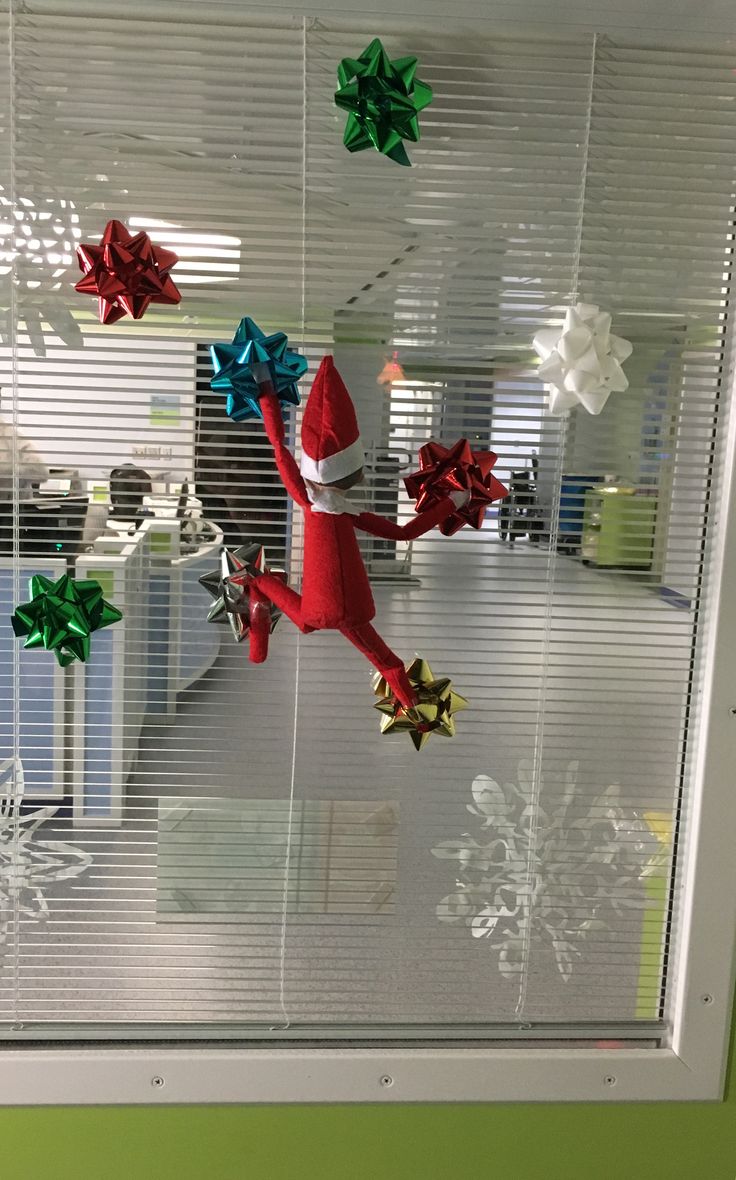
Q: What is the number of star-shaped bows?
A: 8